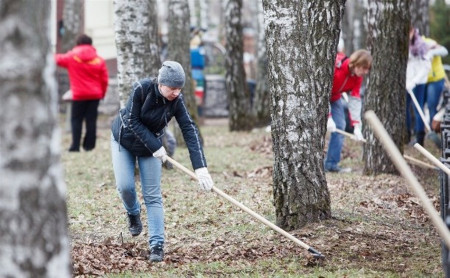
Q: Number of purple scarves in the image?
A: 1